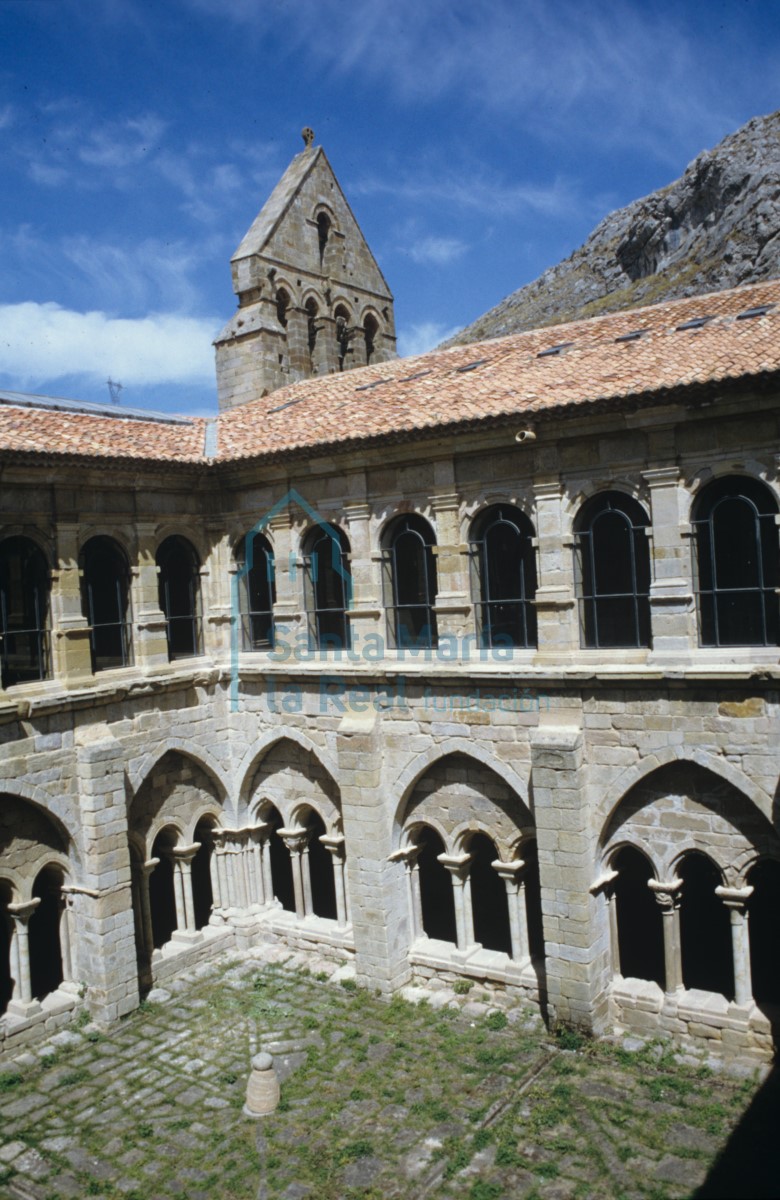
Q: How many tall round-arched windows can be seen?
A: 9